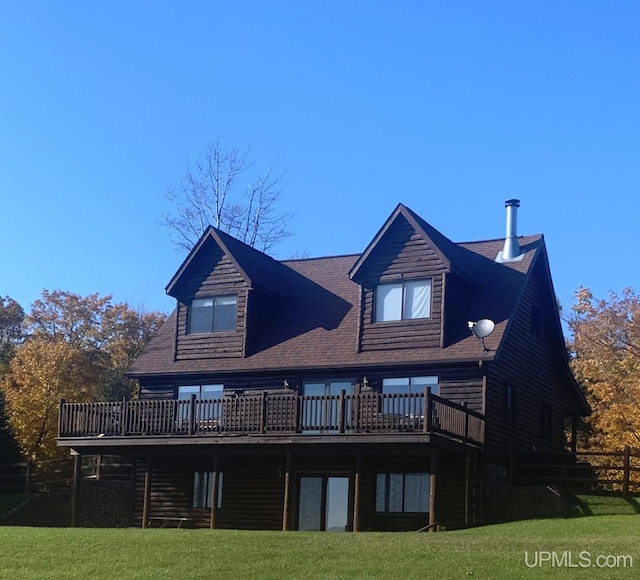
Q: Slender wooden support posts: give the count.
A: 6